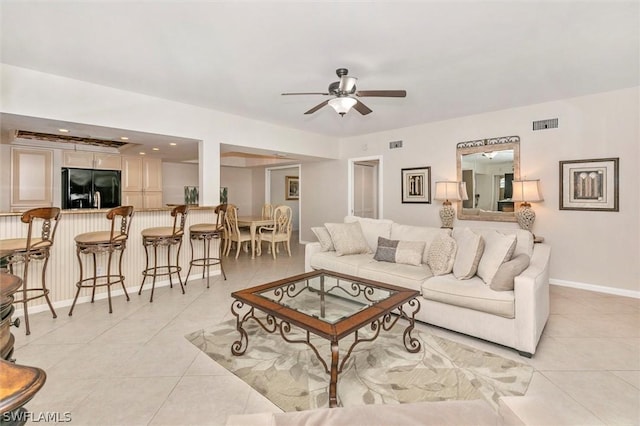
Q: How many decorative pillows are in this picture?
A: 7